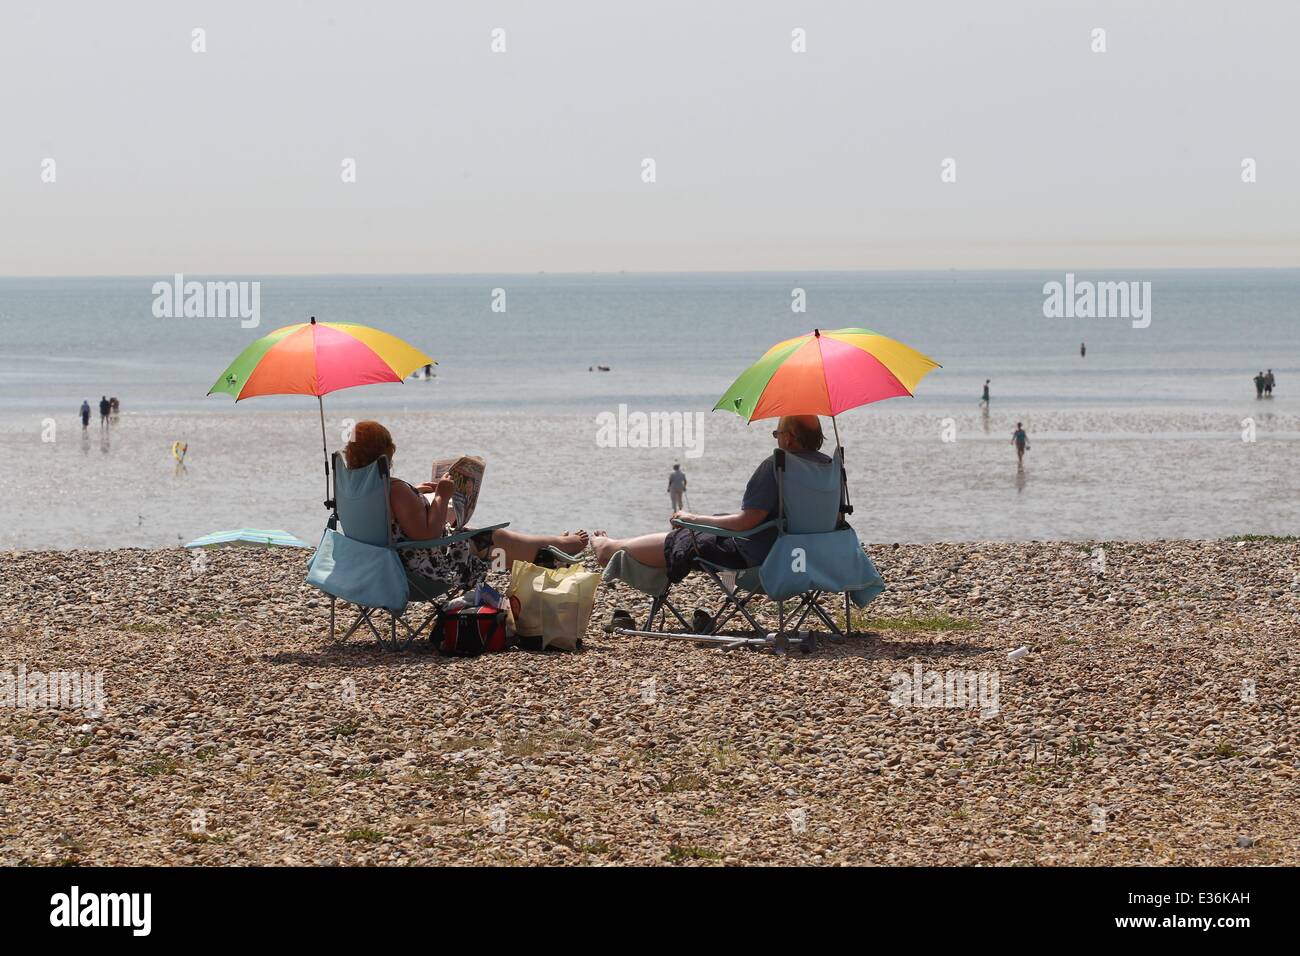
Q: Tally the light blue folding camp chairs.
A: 2